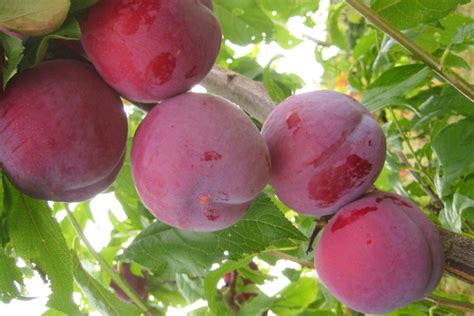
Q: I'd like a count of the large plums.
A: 5